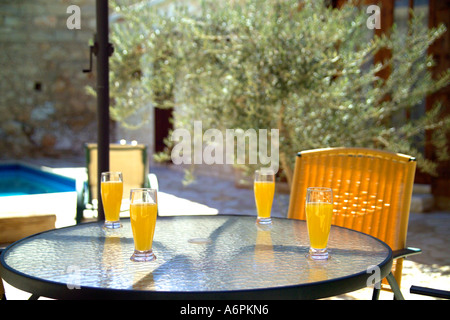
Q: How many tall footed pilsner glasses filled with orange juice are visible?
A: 4